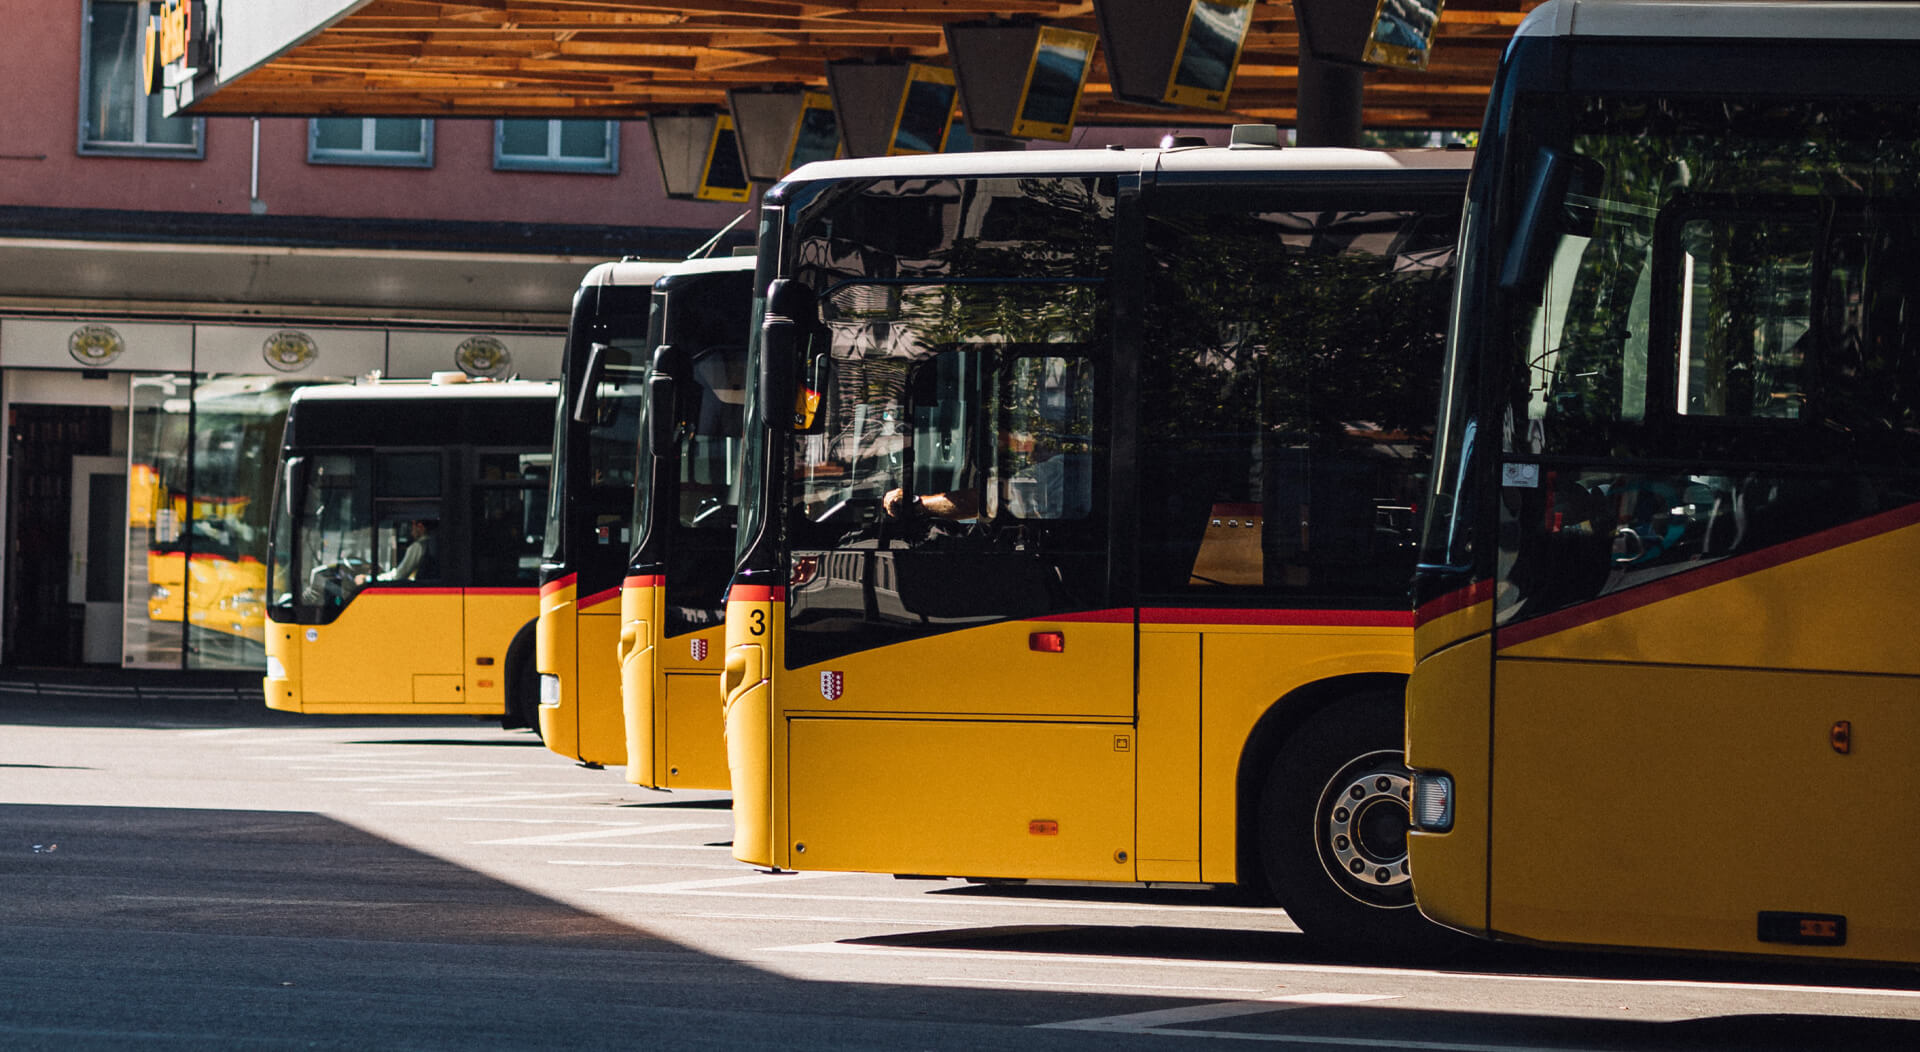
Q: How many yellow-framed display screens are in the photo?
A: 6